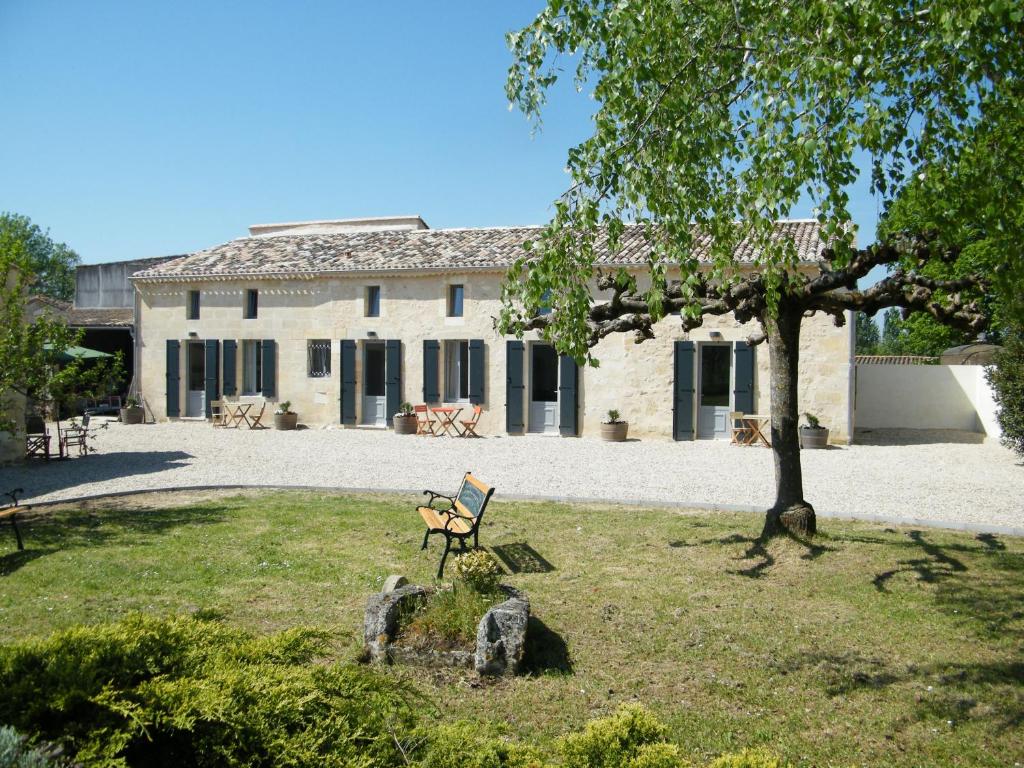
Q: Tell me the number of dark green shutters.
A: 12